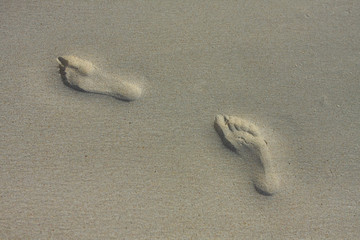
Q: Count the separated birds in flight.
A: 0